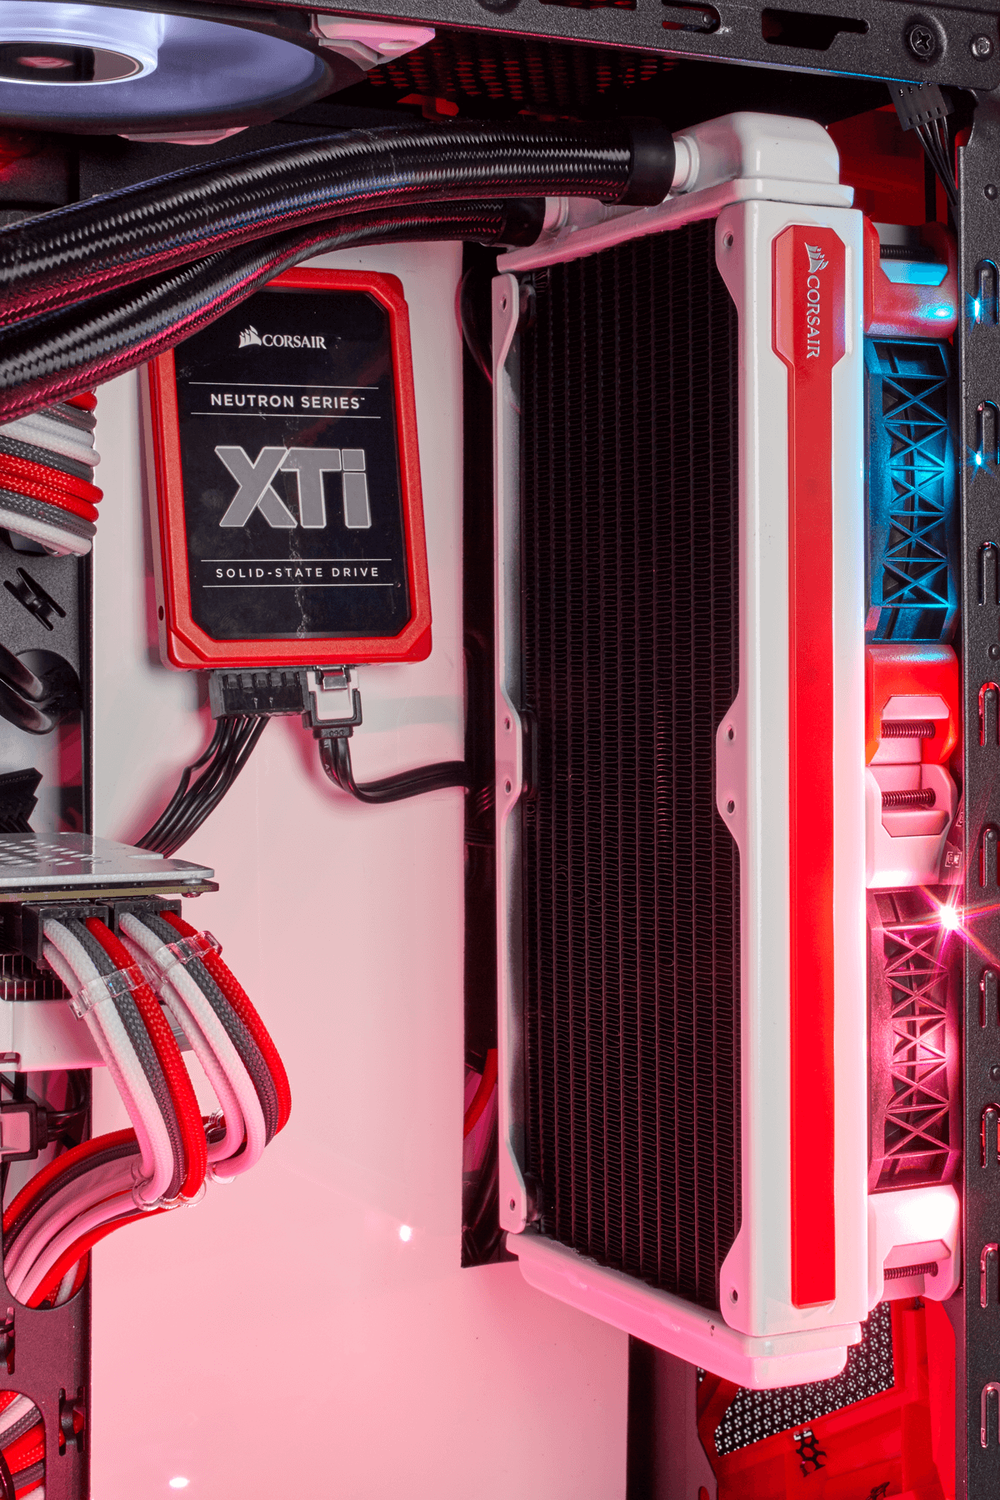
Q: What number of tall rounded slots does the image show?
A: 9